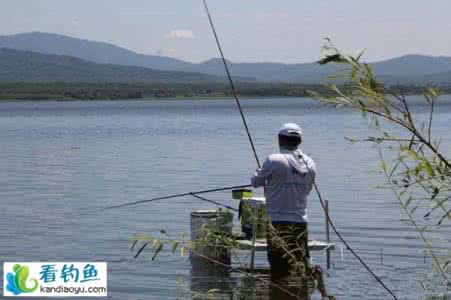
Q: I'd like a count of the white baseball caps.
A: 1